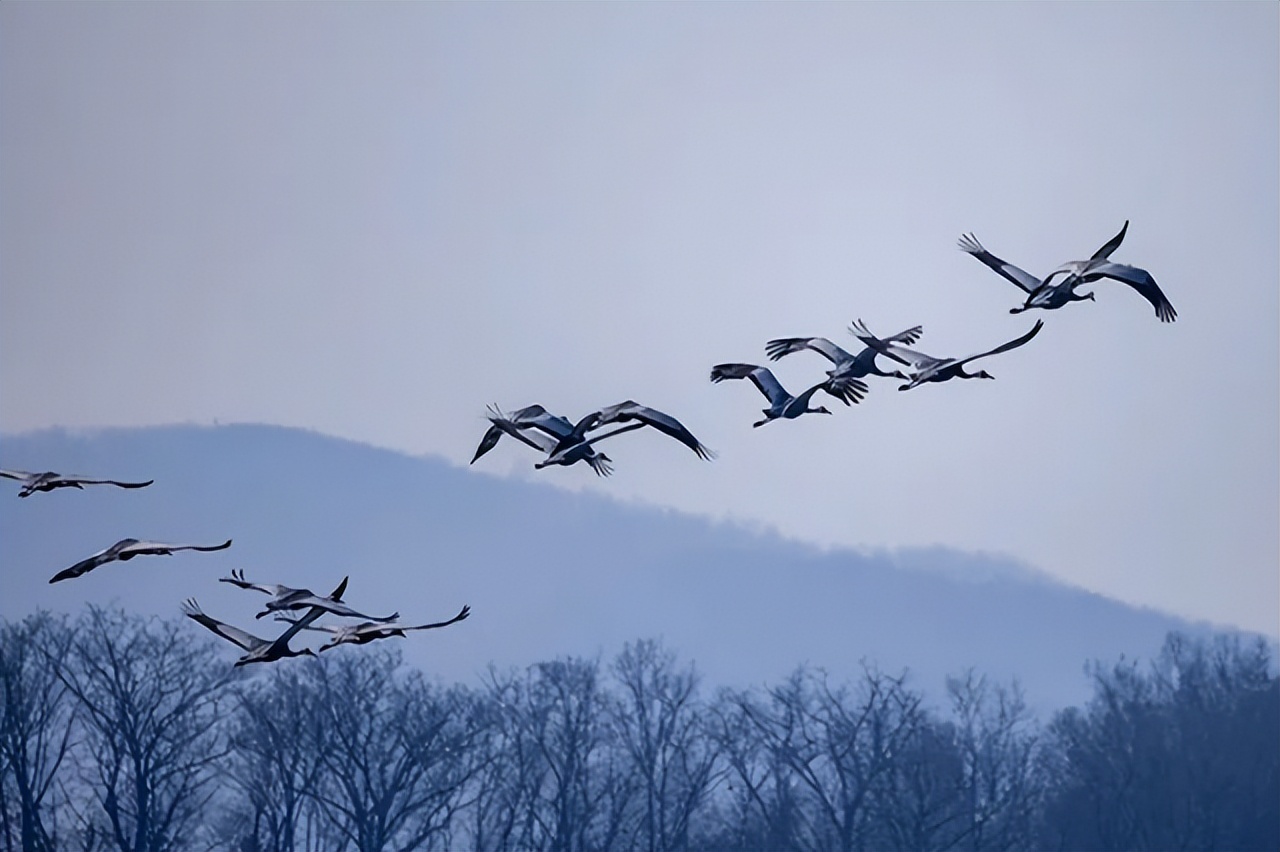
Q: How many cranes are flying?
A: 13